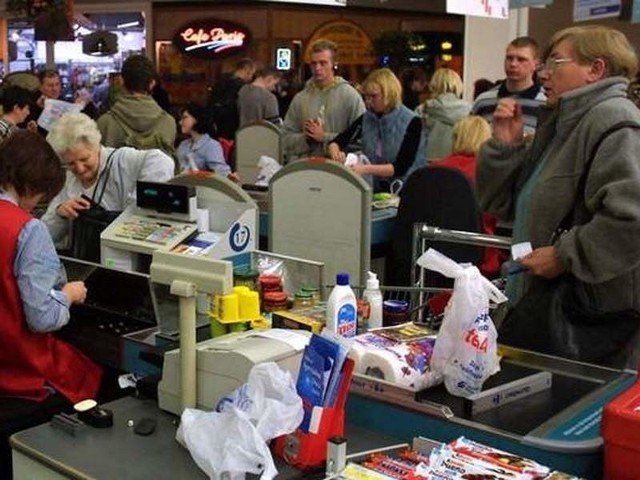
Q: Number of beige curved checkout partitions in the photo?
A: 3